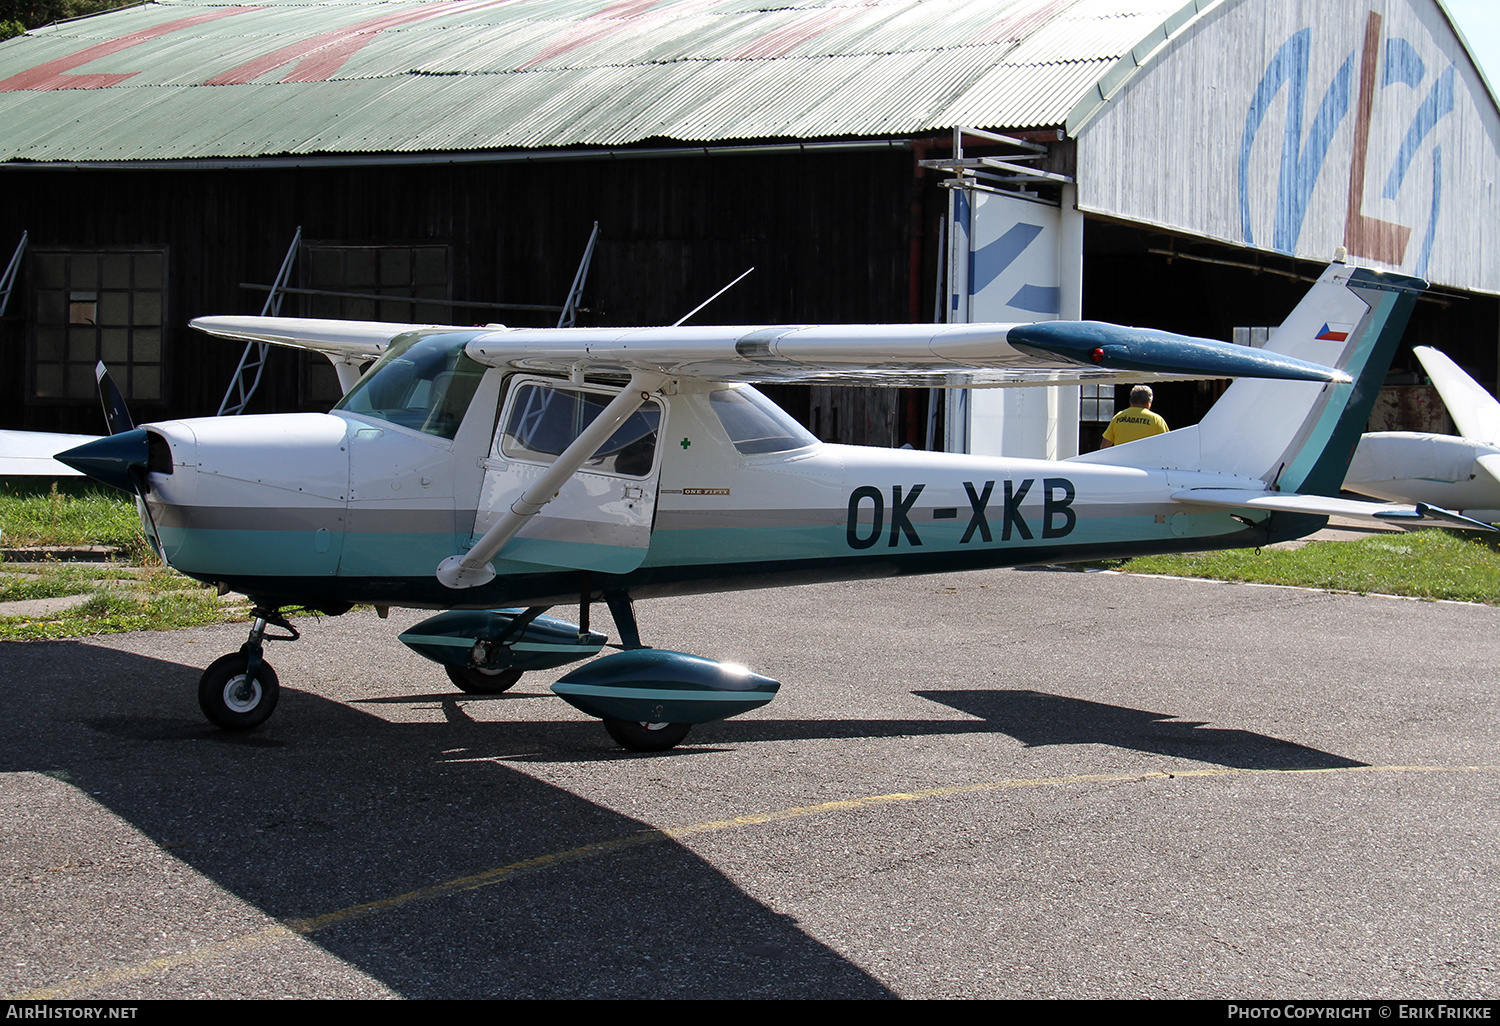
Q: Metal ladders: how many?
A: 3